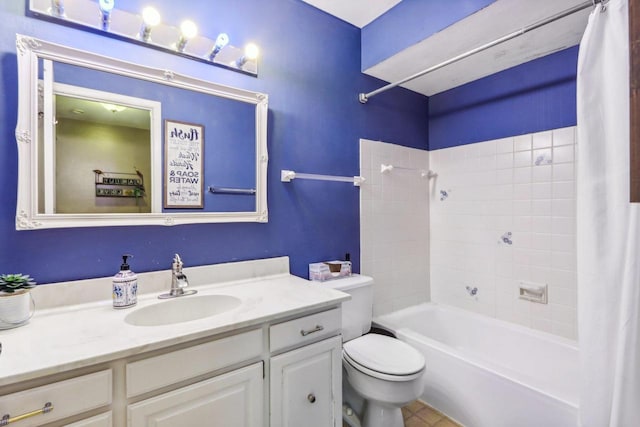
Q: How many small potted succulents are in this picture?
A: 1